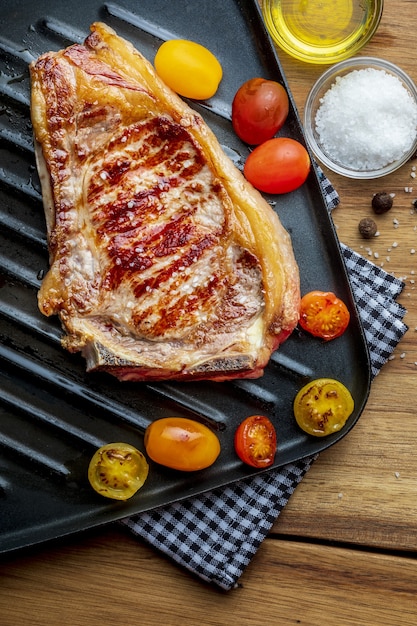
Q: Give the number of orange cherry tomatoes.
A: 1